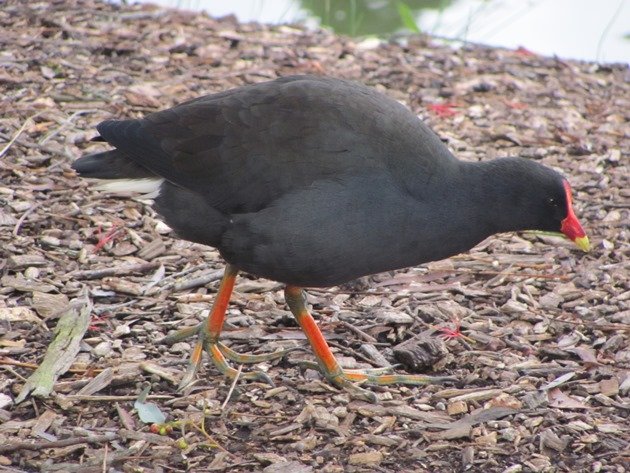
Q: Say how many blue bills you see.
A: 0